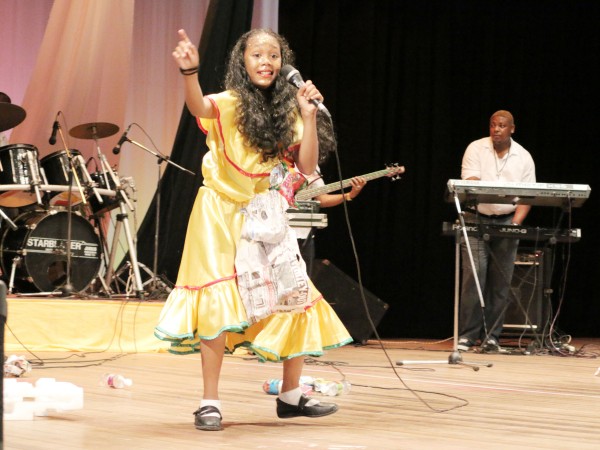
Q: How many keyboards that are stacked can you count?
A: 2